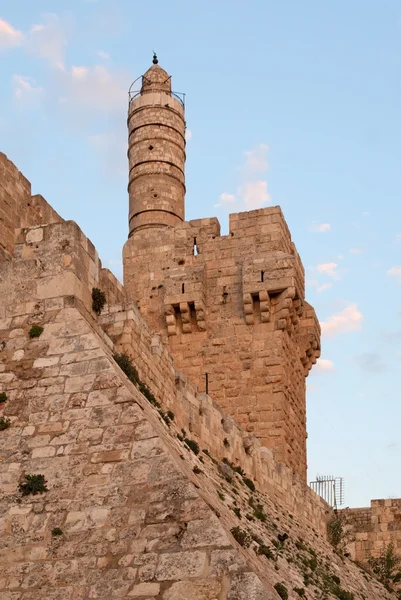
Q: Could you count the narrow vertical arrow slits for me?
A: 4